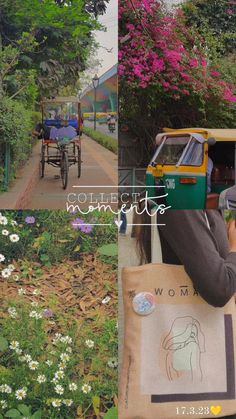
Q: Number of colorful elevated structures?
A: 1